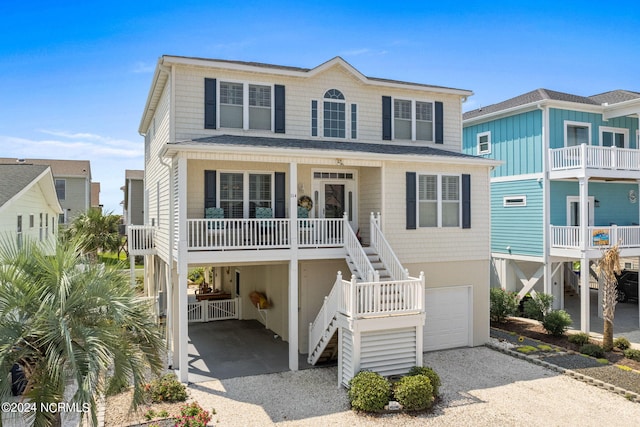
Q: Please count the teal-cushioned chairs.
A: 3